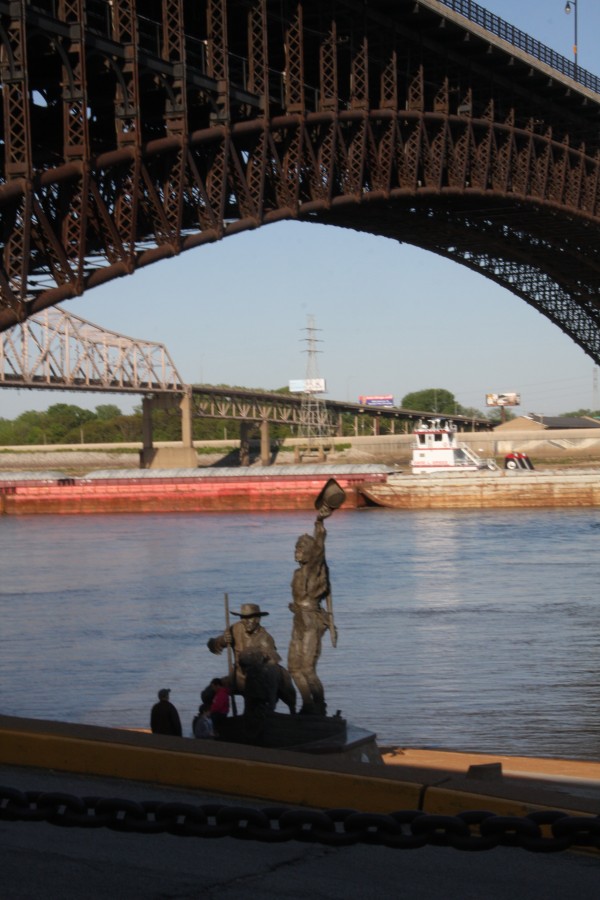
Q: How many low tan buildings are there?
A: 1